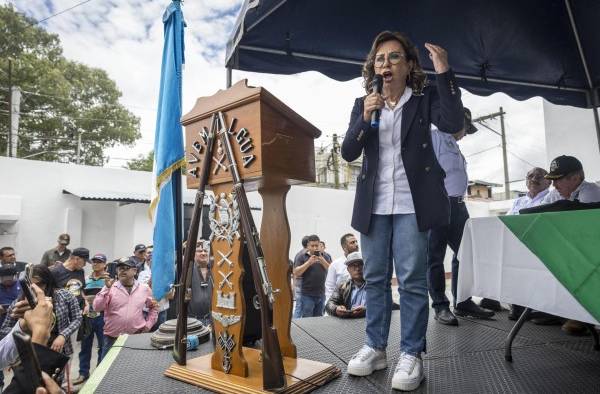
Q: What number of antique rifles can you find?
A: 2